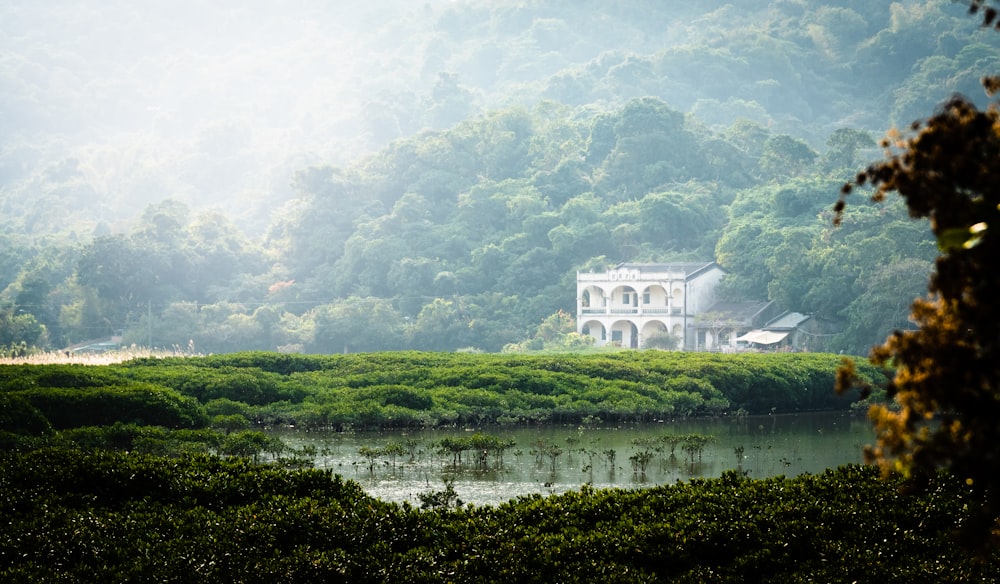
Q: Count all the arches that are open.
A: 6